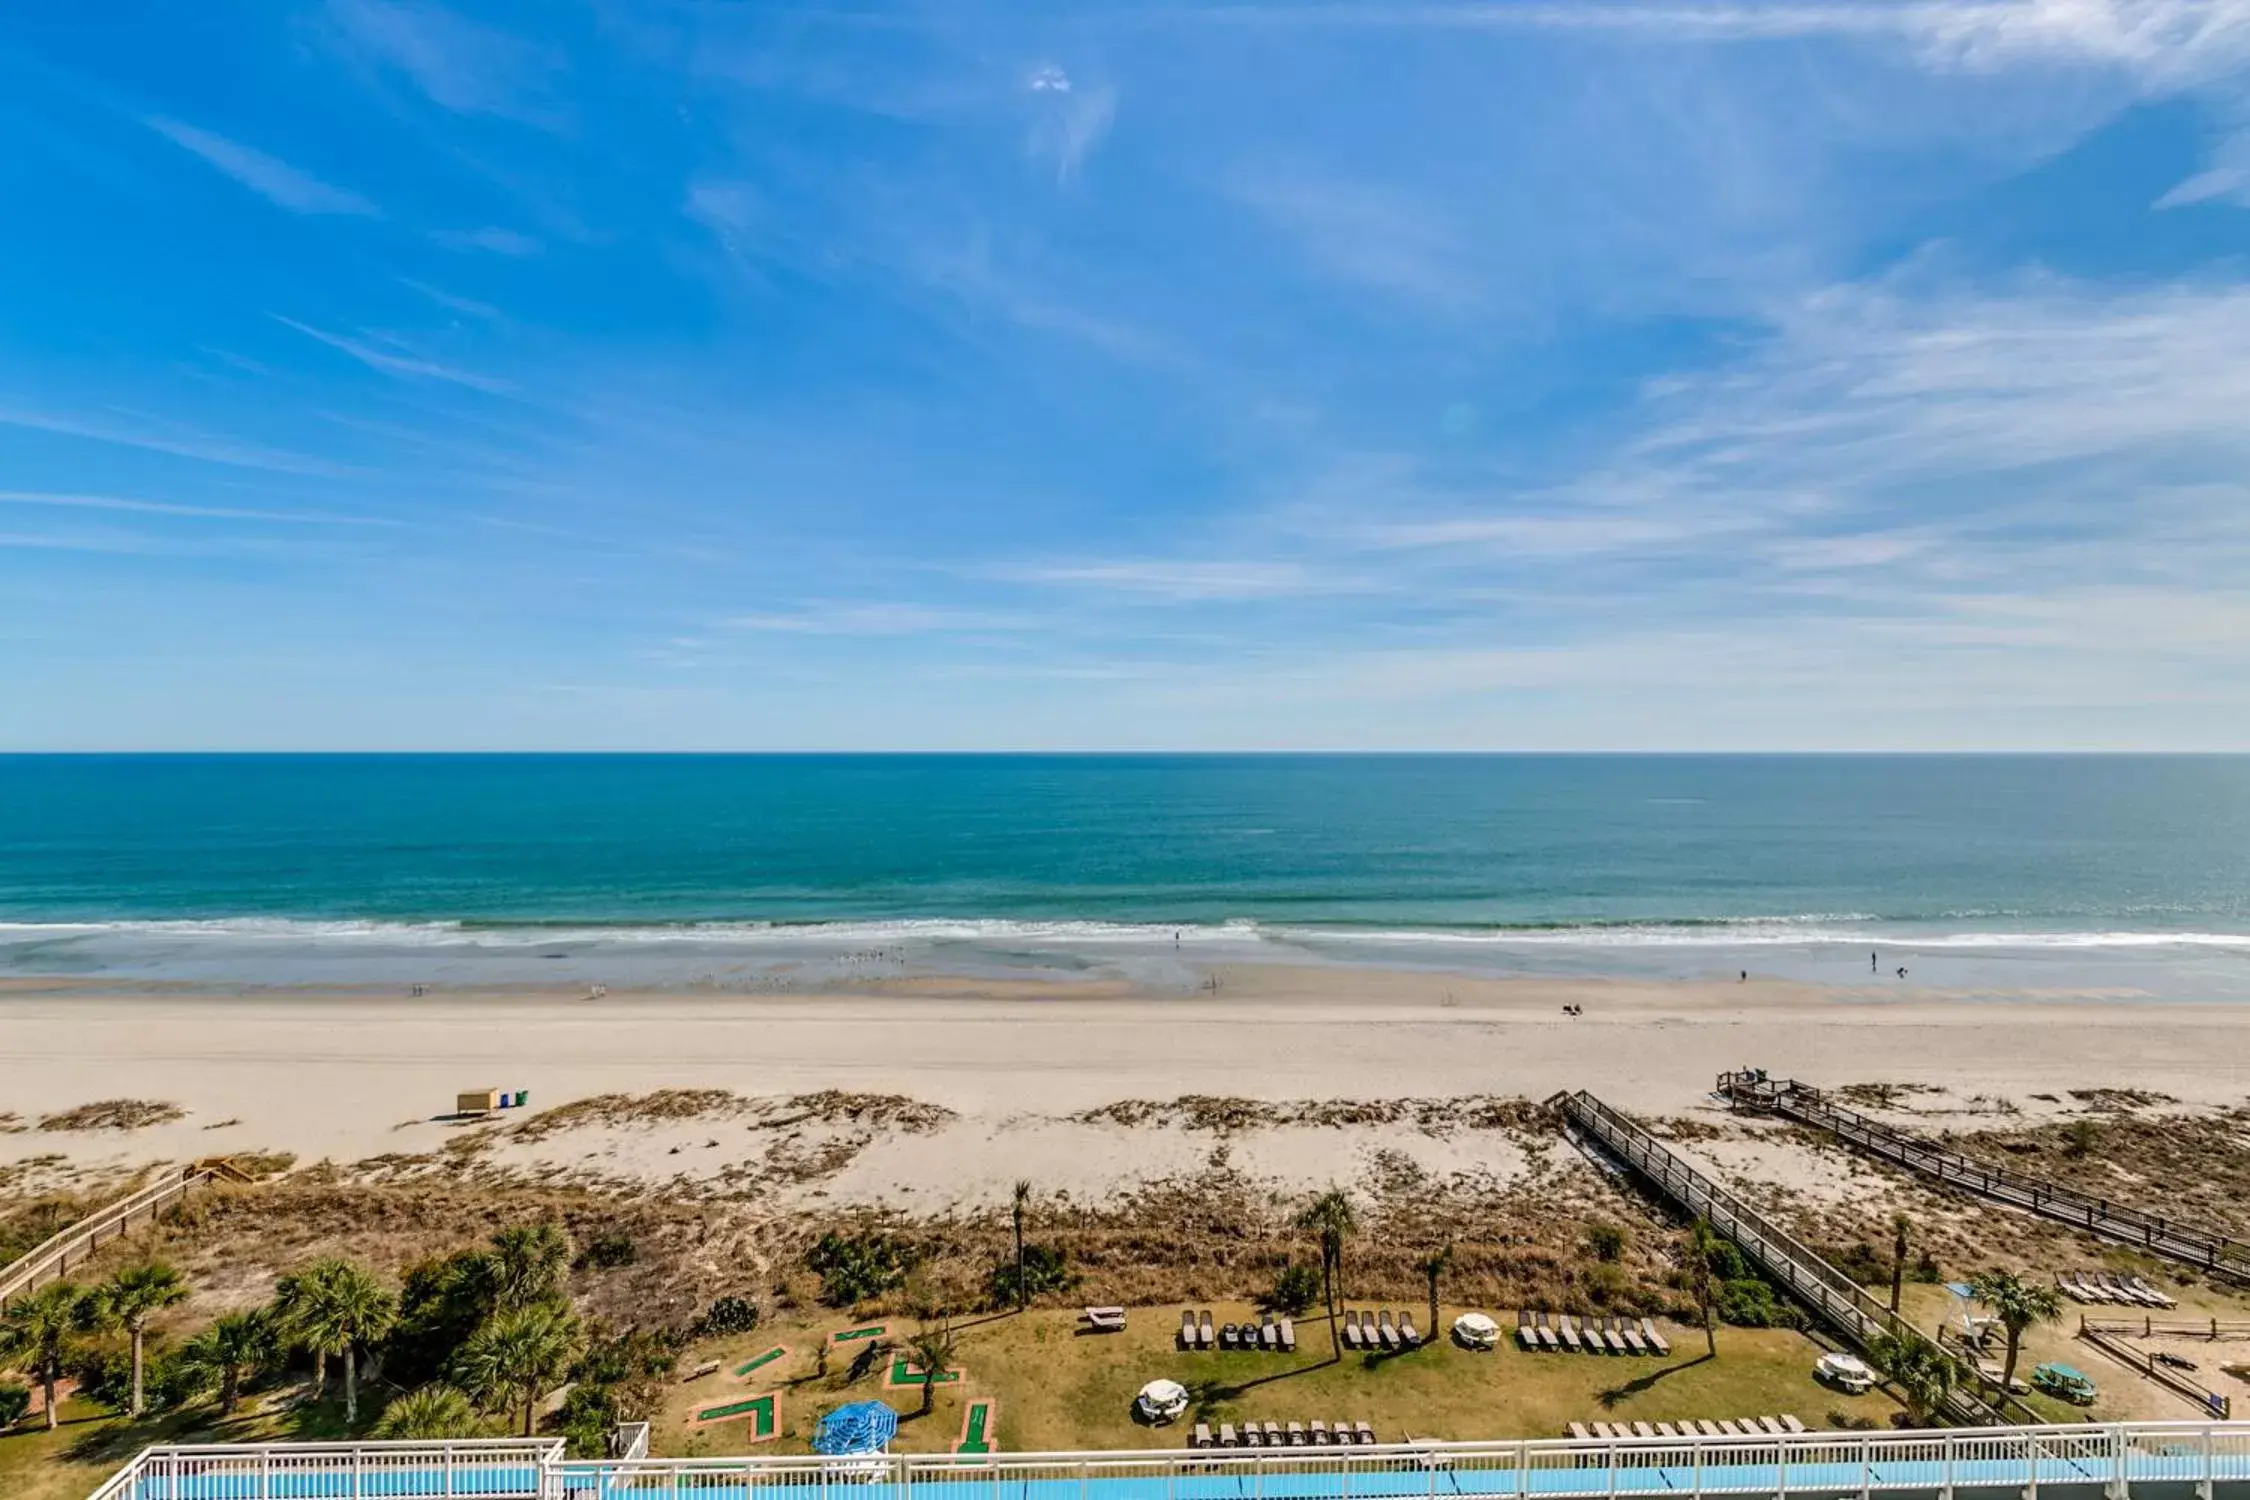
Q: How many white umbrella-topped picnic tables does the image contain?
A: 3